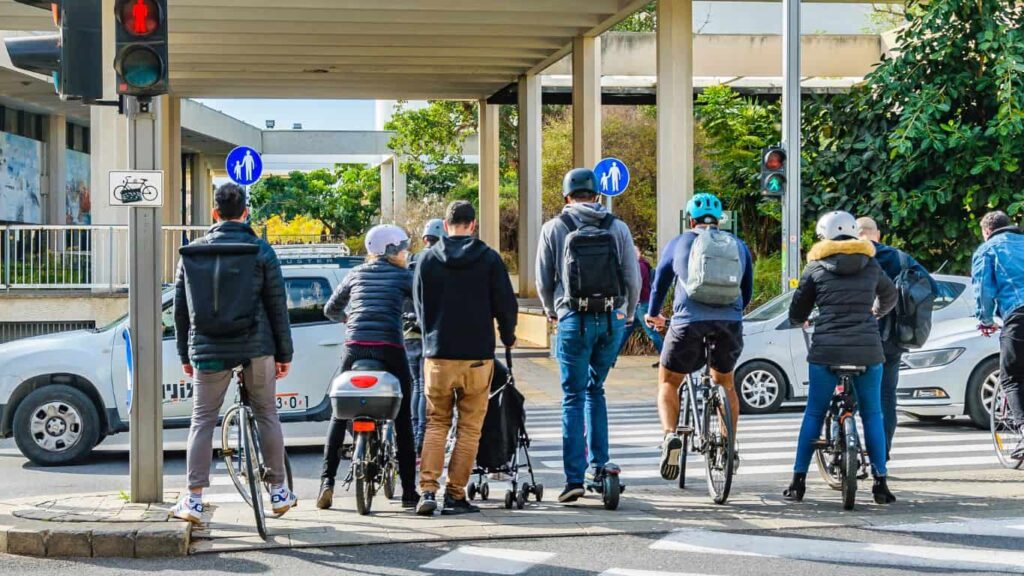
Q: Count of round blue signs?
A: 2